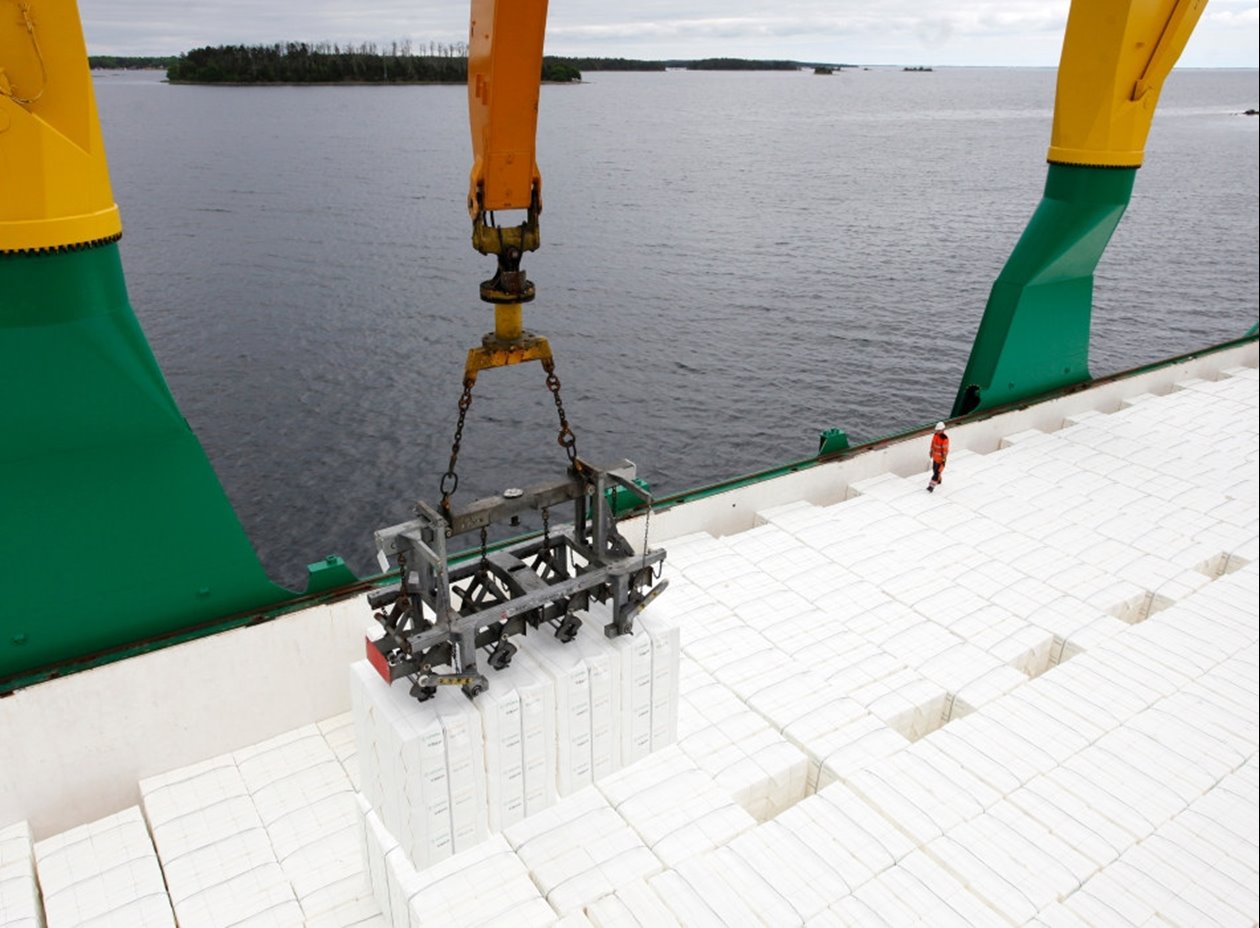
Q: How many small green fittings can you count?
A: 3